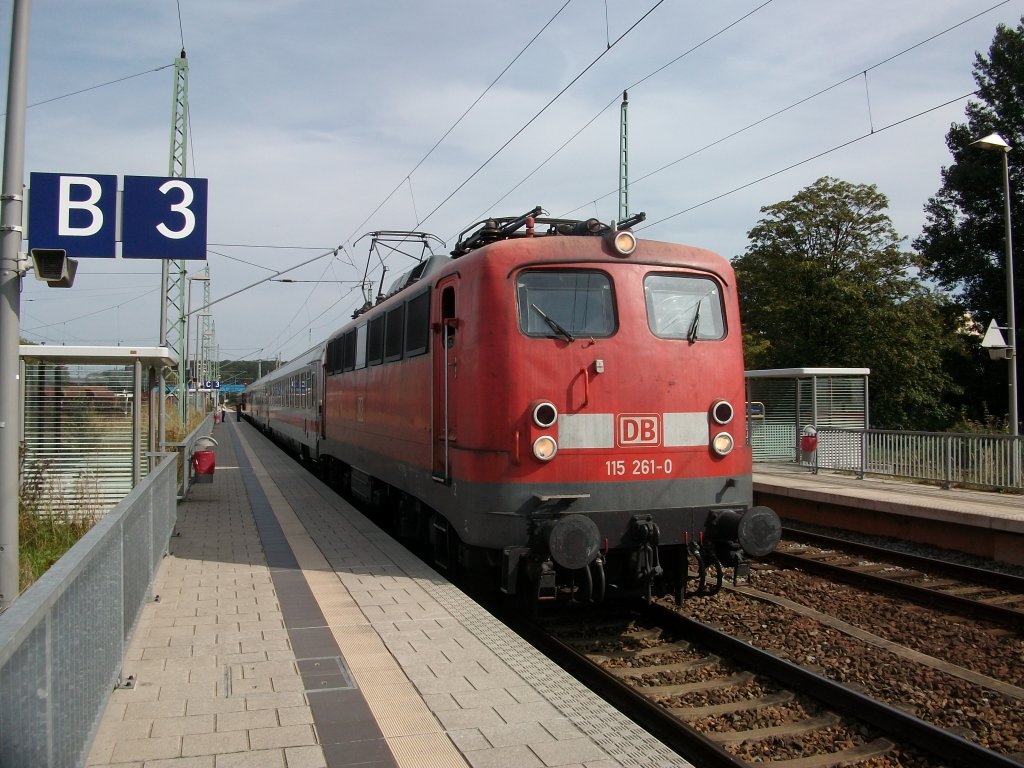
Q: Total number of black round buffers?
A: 2